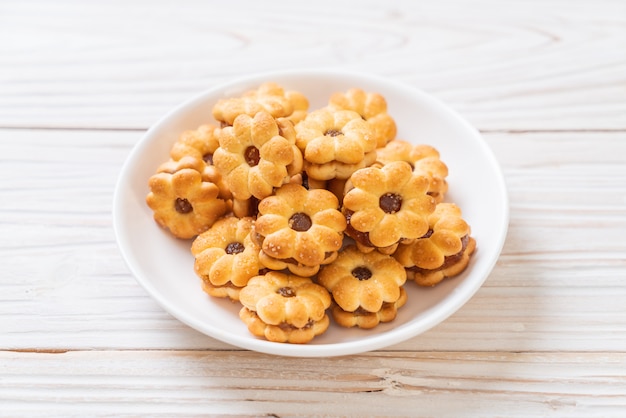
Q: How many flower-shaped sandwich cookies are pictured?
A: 13